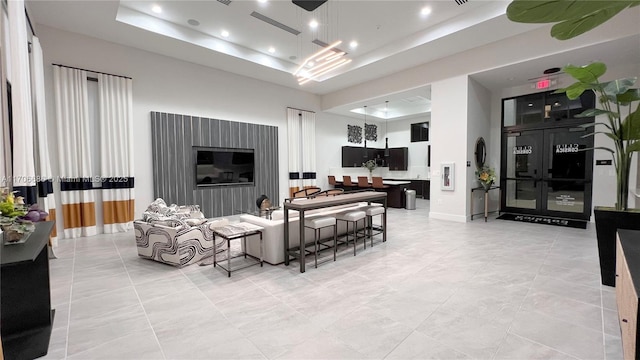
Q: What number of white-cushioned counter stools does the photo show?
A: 3